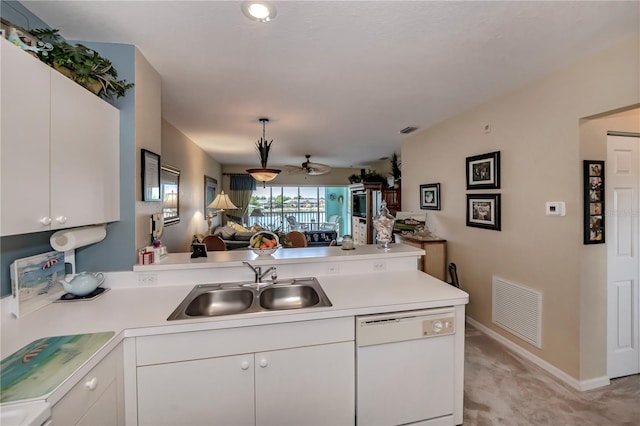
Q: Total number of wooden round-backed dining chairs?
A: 2